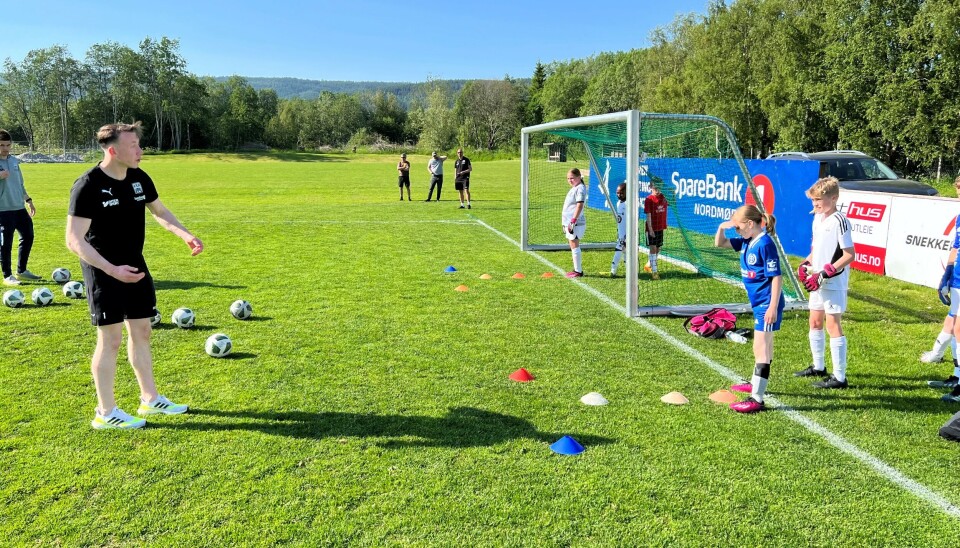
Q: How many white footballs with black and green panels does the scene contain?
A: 8